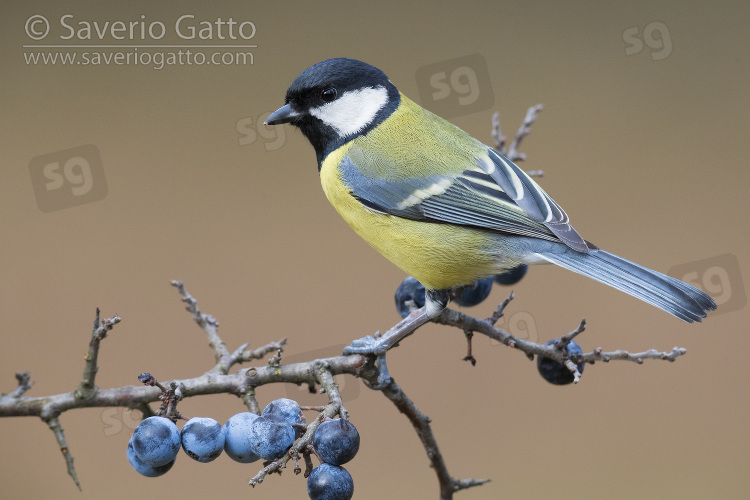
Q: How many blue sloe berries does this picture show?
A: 12